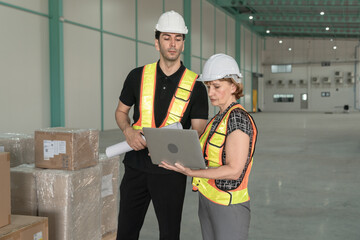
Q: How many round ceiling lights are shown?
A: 8